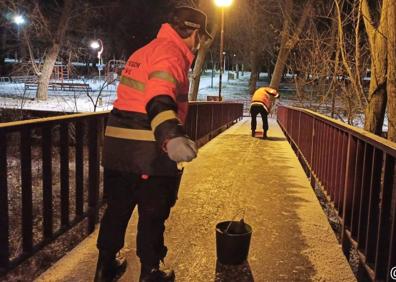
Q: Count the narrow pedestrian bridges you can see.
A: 1